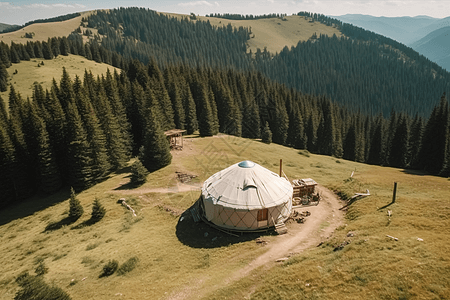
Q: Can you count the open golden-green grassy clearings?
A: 4